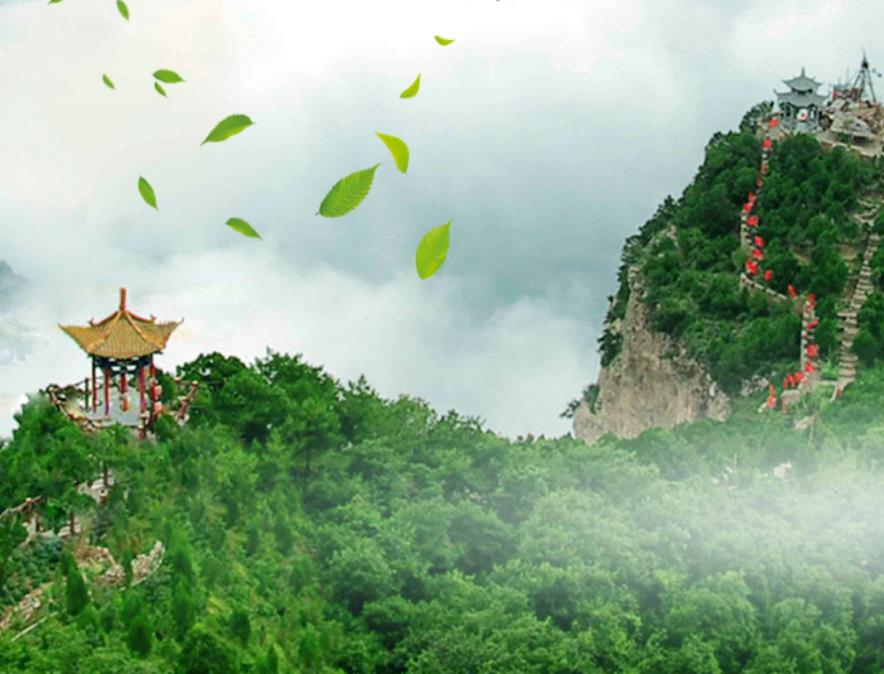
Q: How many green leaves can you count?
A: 13